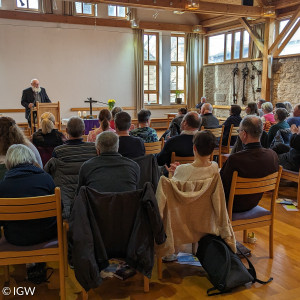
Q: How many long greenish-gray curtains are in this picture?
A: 2